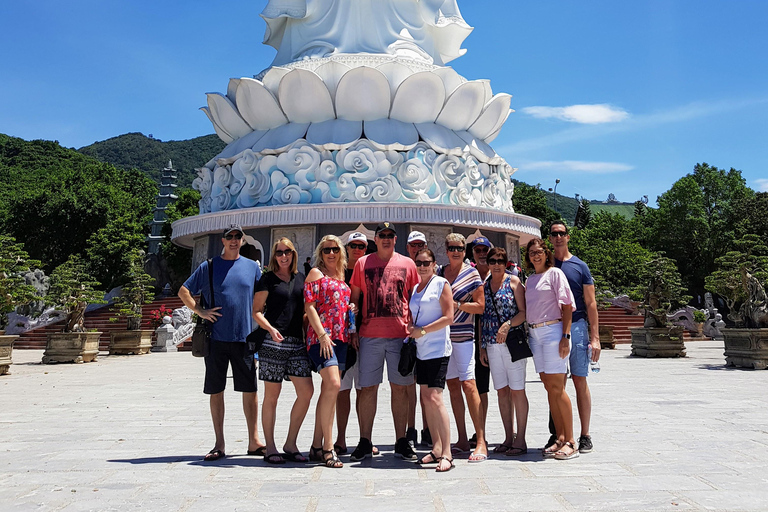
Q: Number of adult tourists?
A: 12